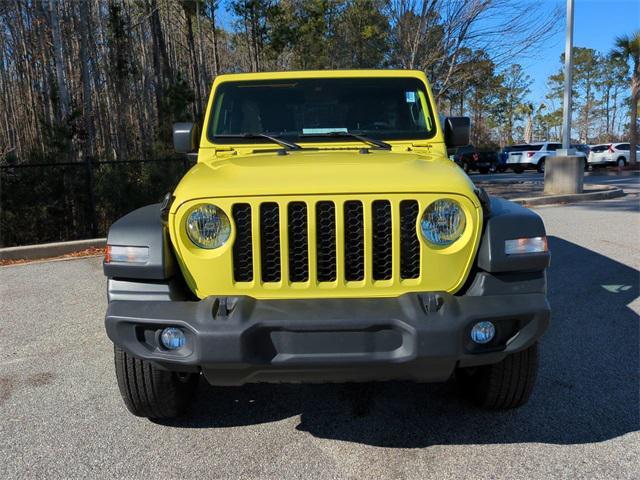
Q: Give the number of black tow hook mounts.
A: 2